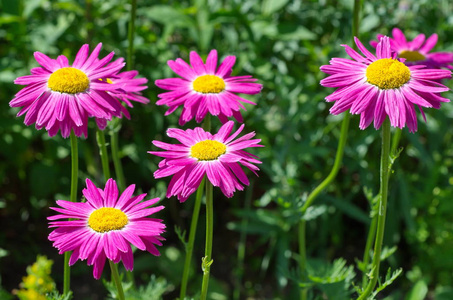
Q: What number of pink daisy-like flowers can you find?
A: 7